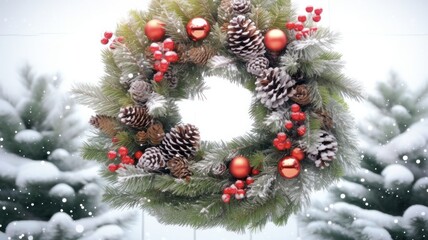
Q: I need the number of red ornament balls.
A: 5